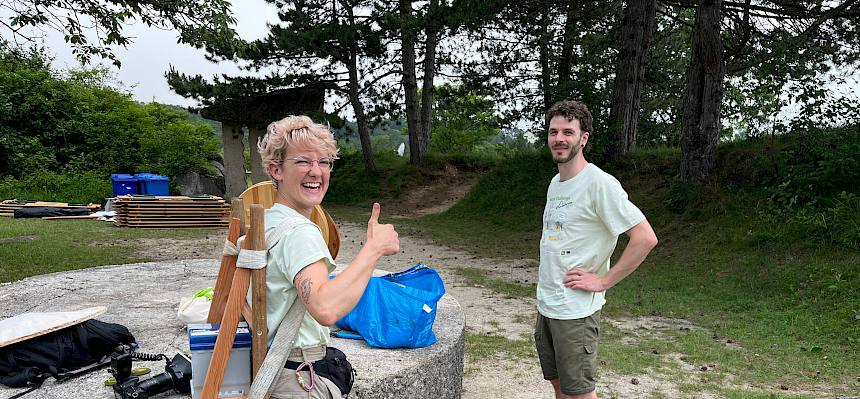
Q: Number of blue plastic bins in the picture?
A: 2